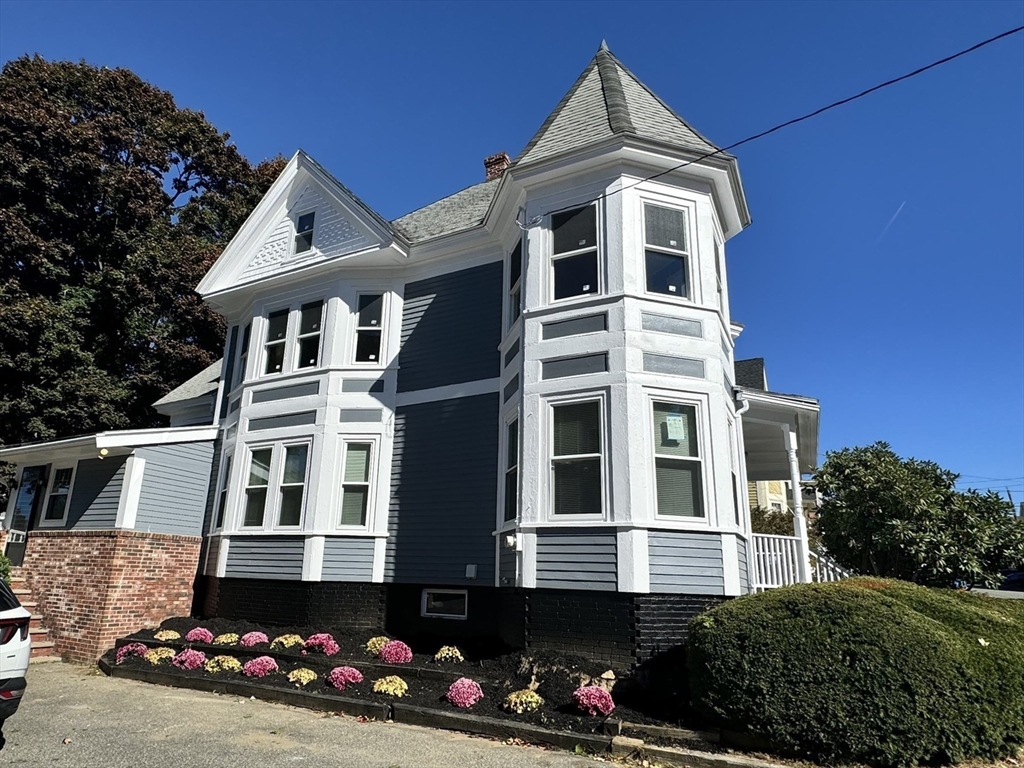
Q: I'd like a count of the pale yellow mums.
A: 10